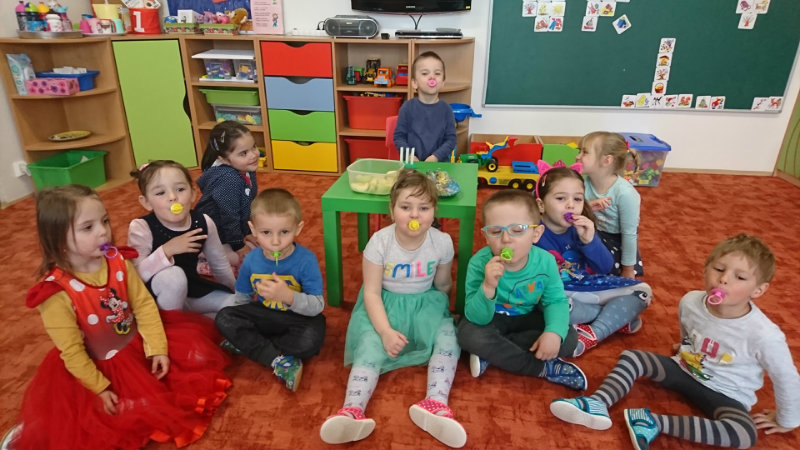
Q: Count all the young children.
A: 10